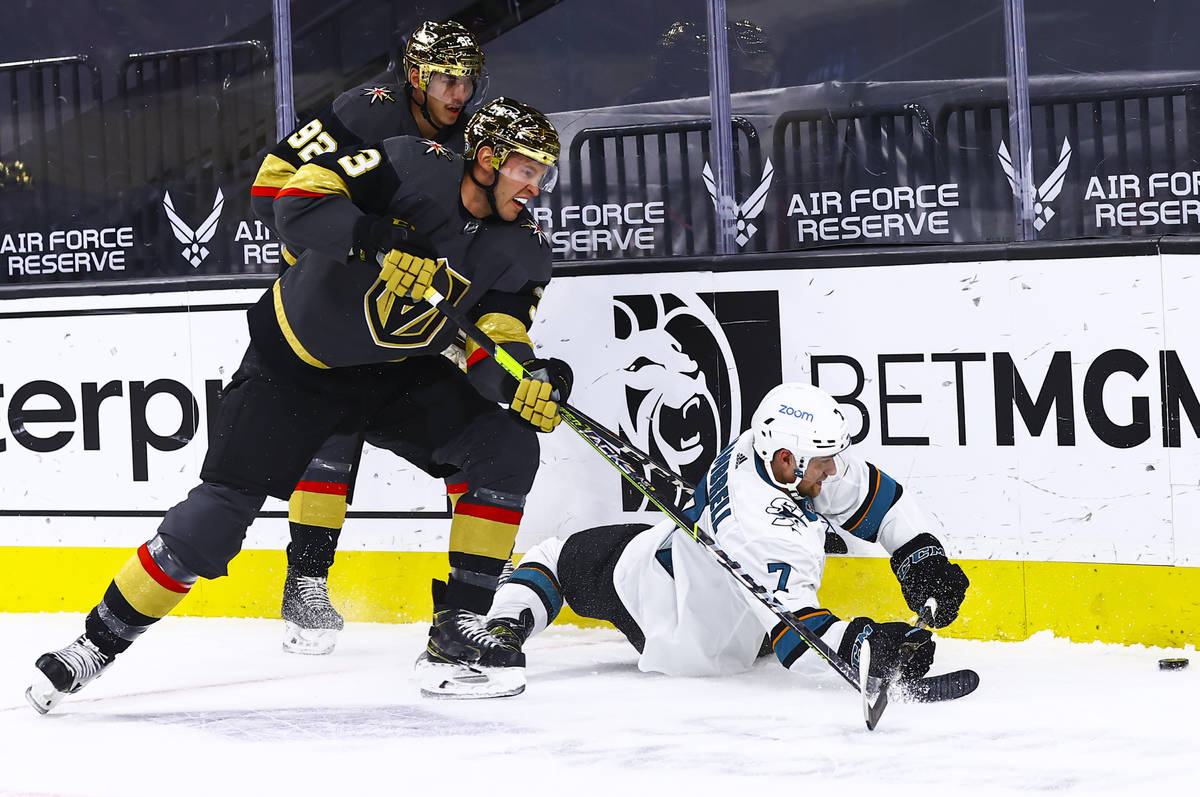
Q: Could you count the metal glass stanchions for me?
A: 3